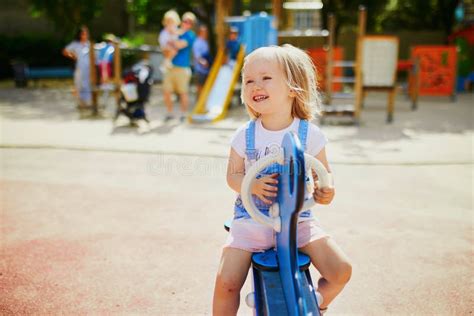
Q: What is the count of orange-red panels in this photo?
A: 2